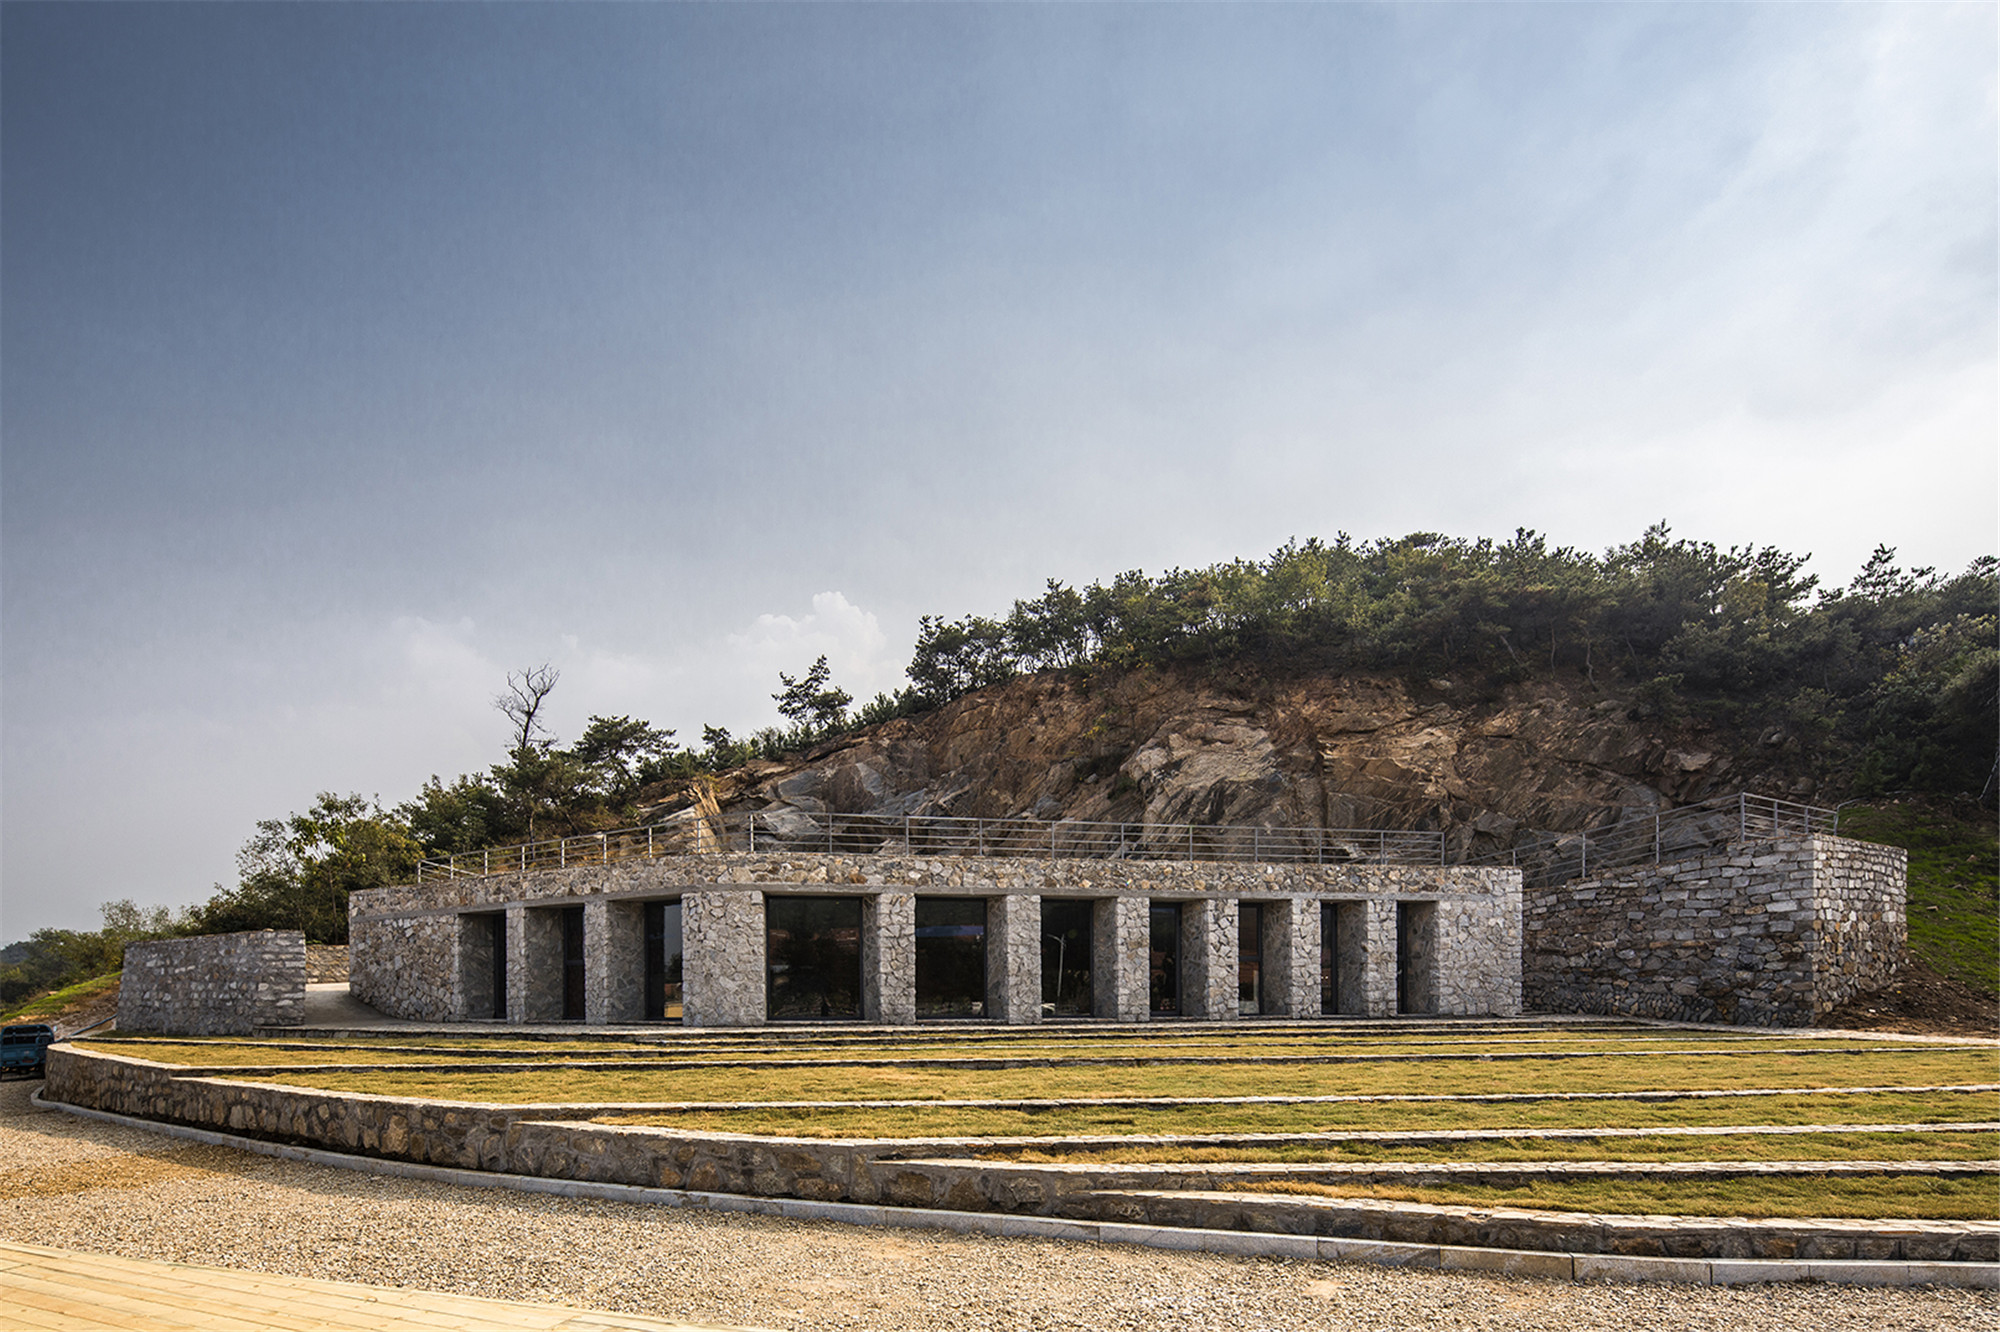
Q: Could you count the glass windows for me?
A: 10